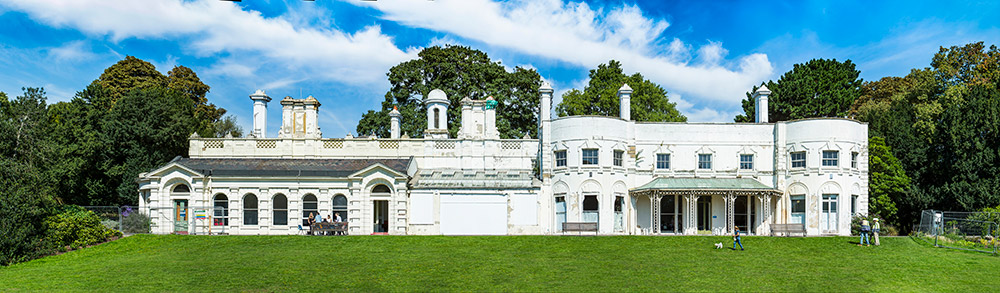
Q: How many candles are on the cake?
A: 0